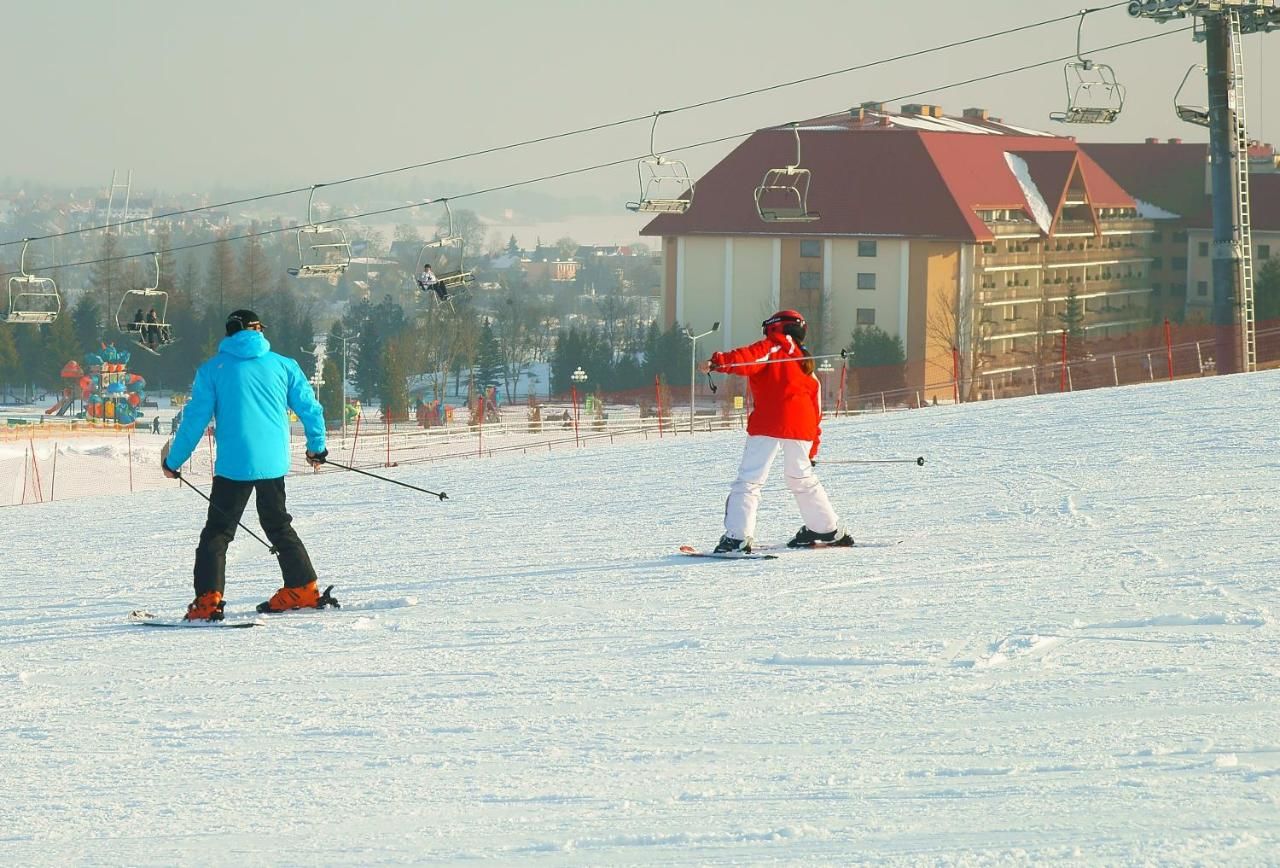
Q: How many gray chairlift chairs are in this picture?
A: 8